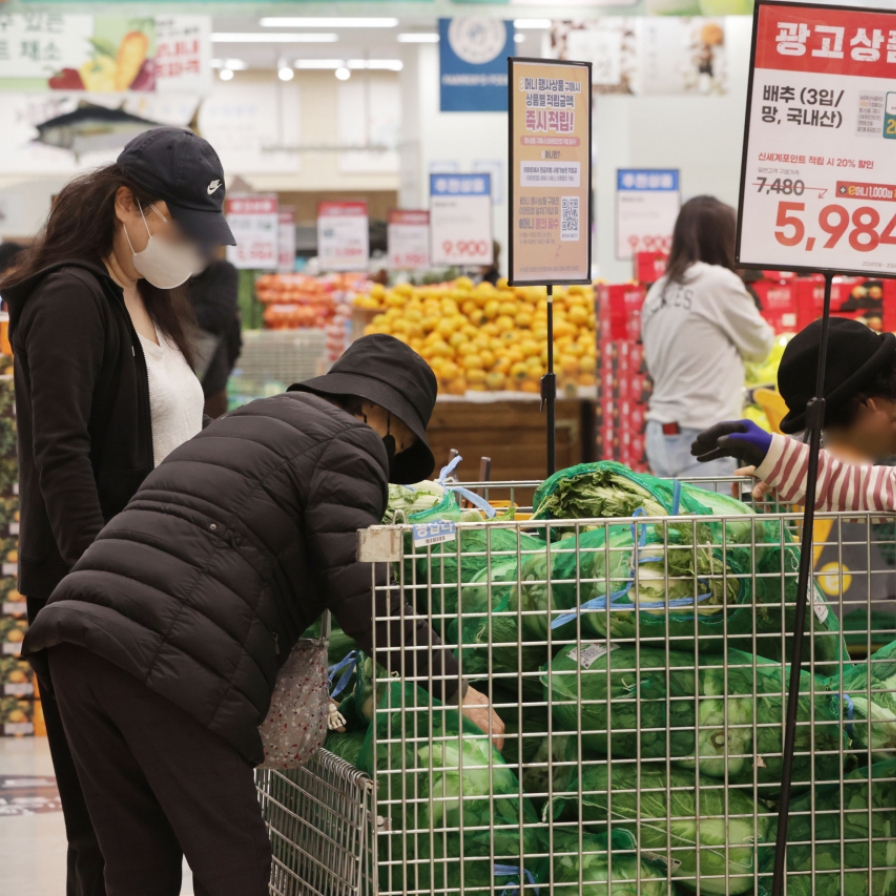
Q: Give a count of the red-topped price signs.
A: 5